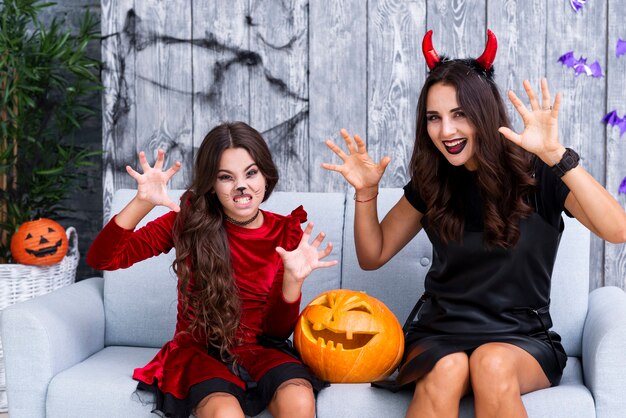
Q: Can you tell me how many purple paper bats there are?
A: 5